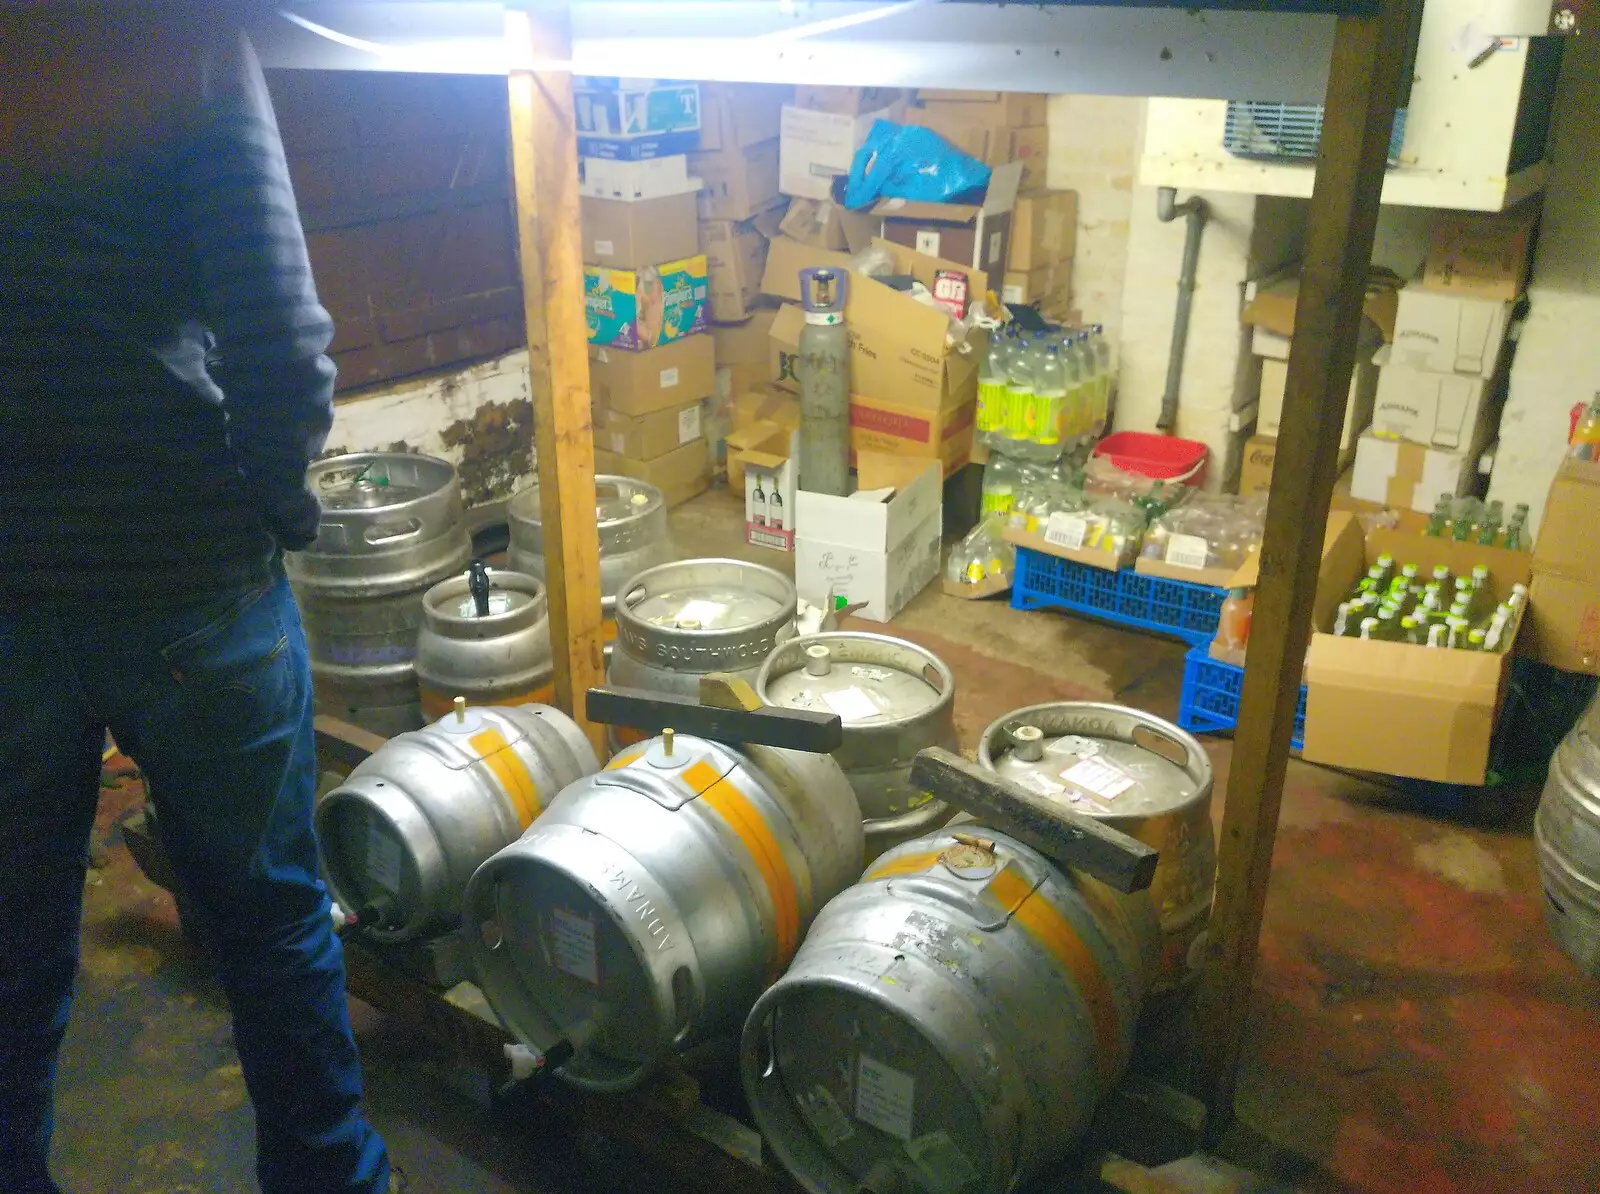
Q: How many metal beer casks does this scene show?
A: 10